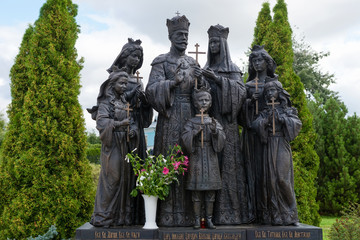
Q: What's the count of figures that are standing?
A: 7